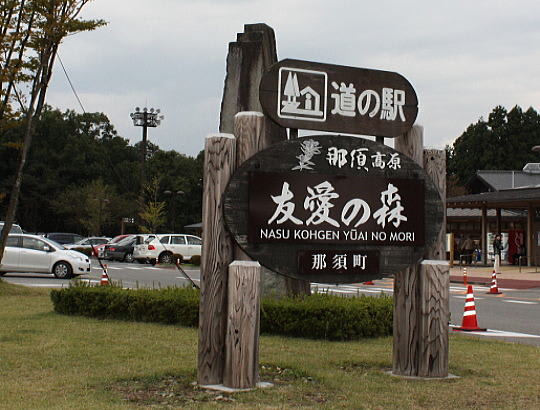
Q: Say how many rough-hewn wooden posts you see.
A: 6